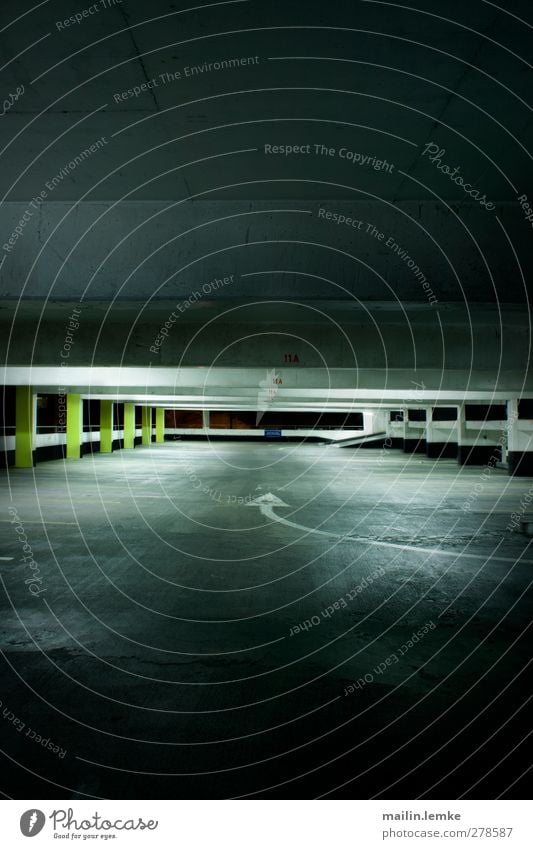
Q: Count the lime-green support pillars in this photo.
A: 6